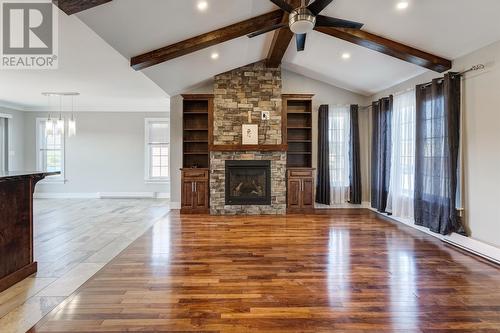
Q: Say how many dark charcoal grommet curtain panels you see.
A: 4